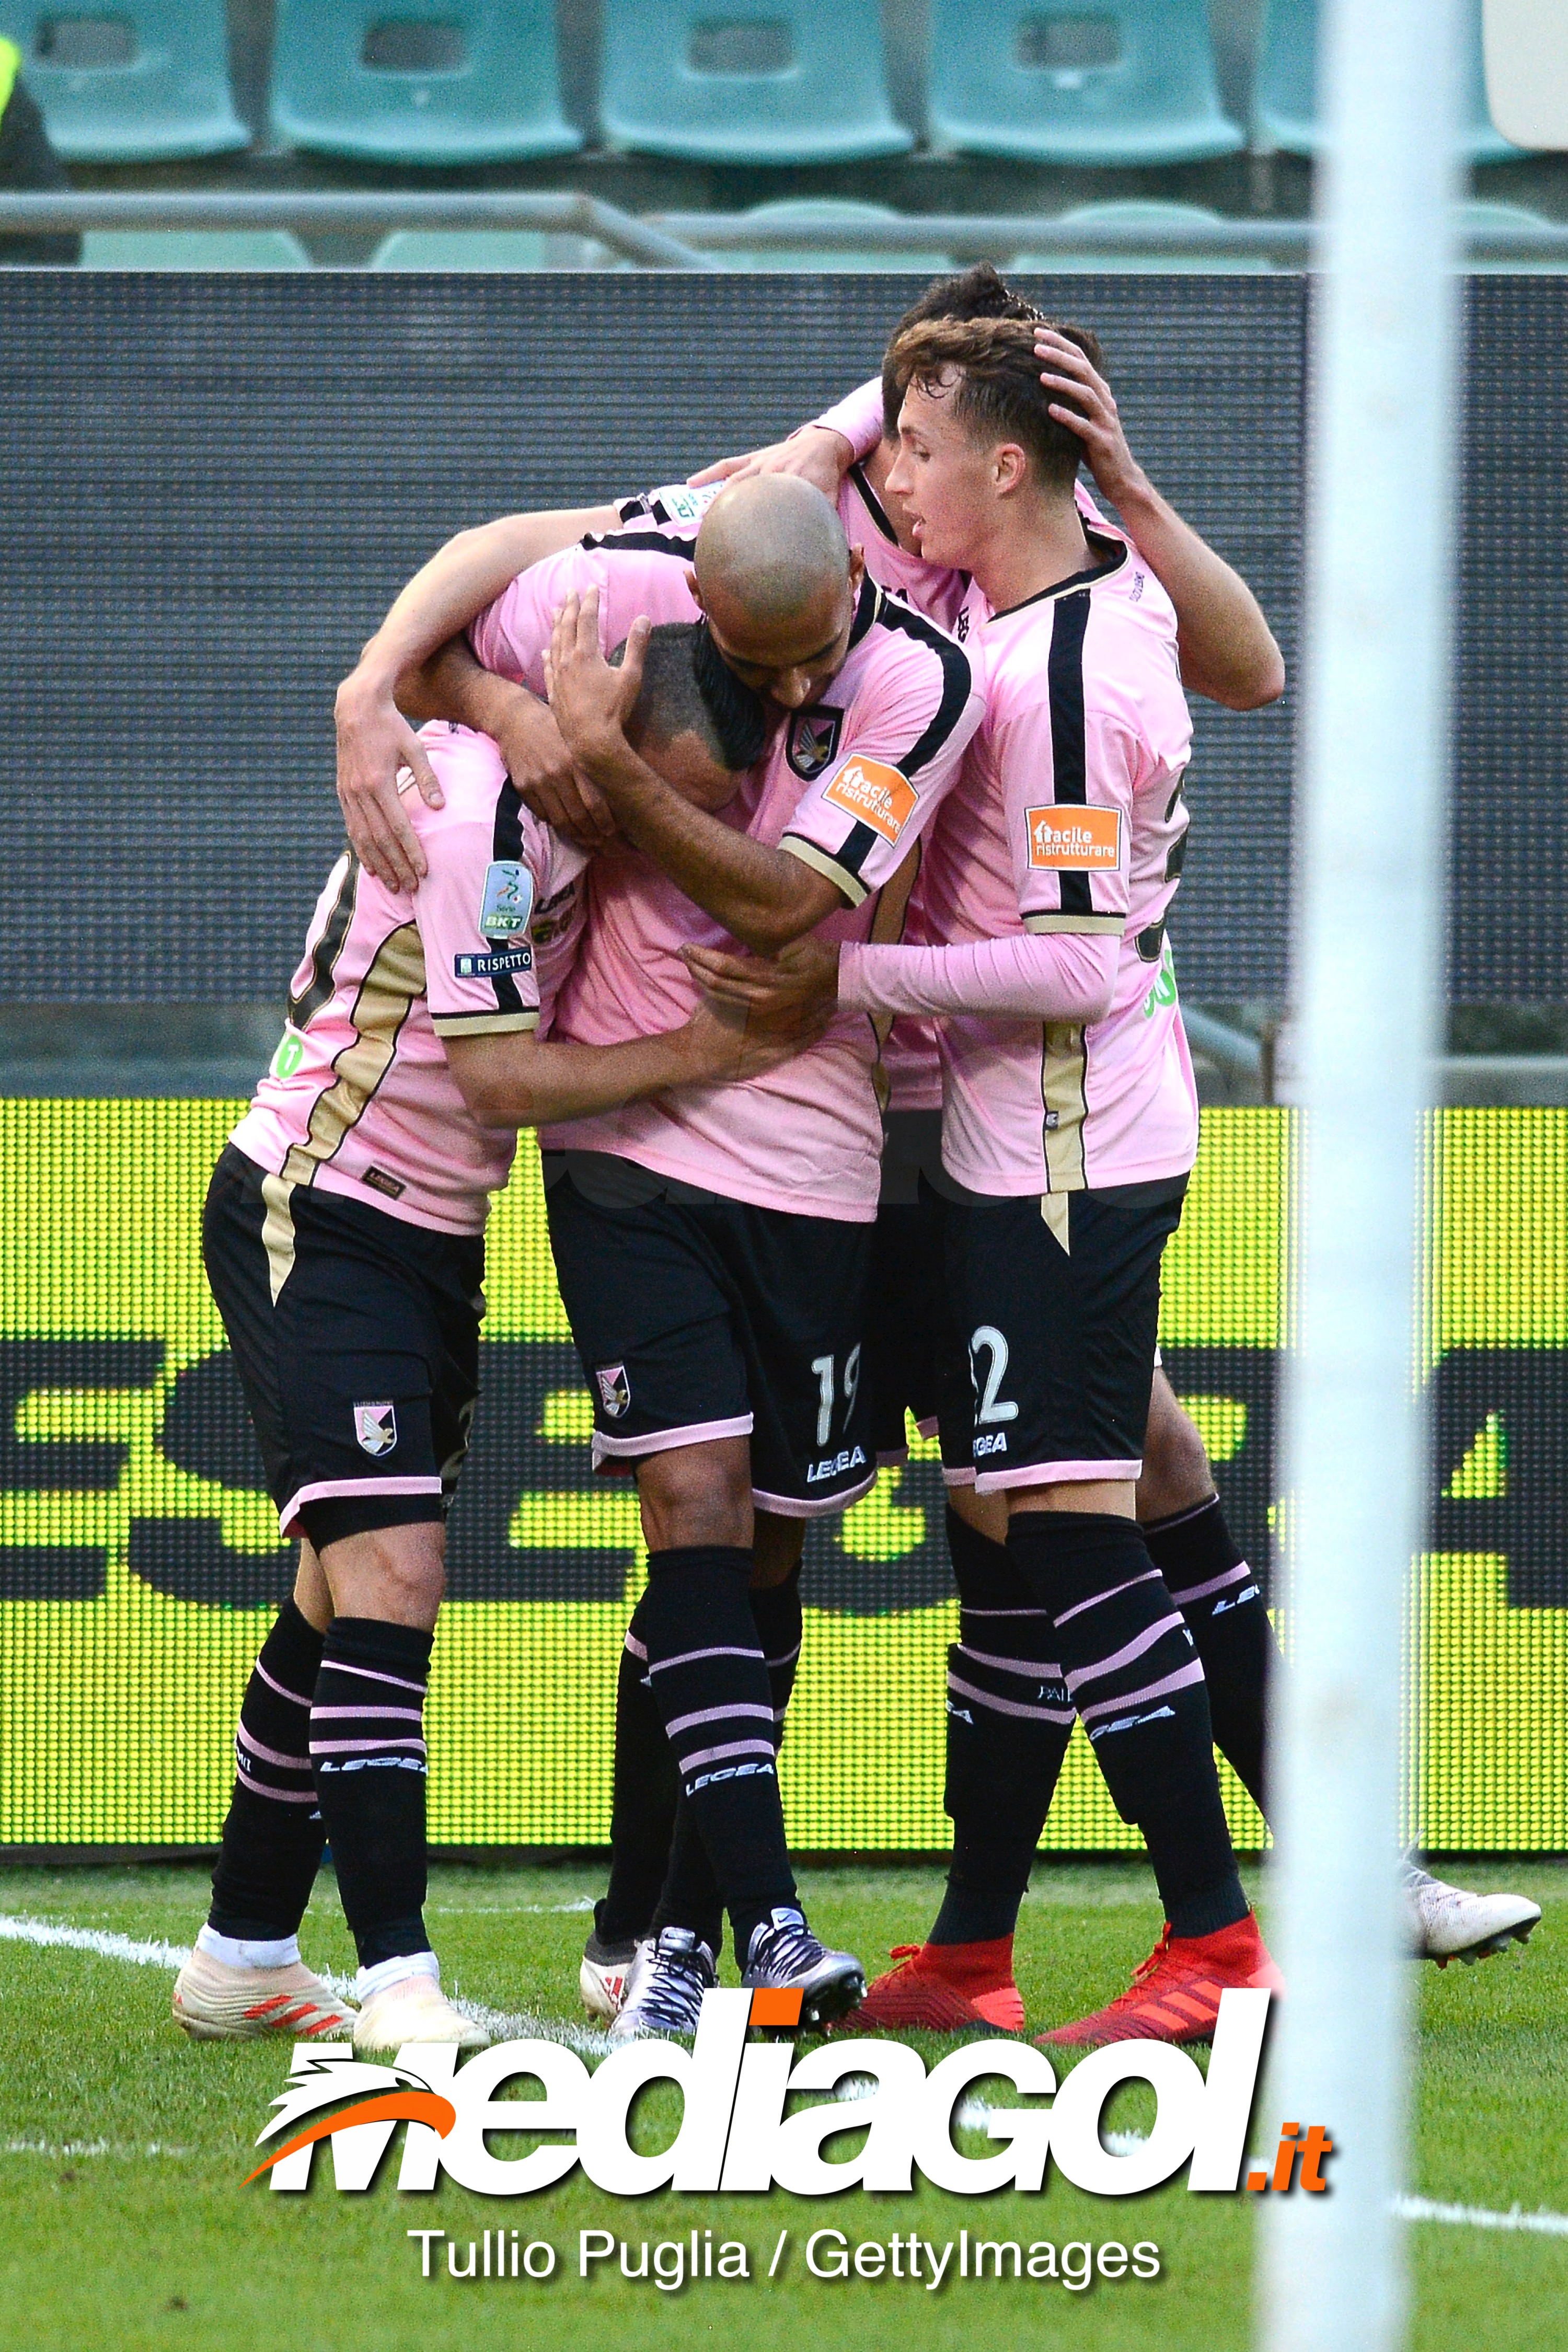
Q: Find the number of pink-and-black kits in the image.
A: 4